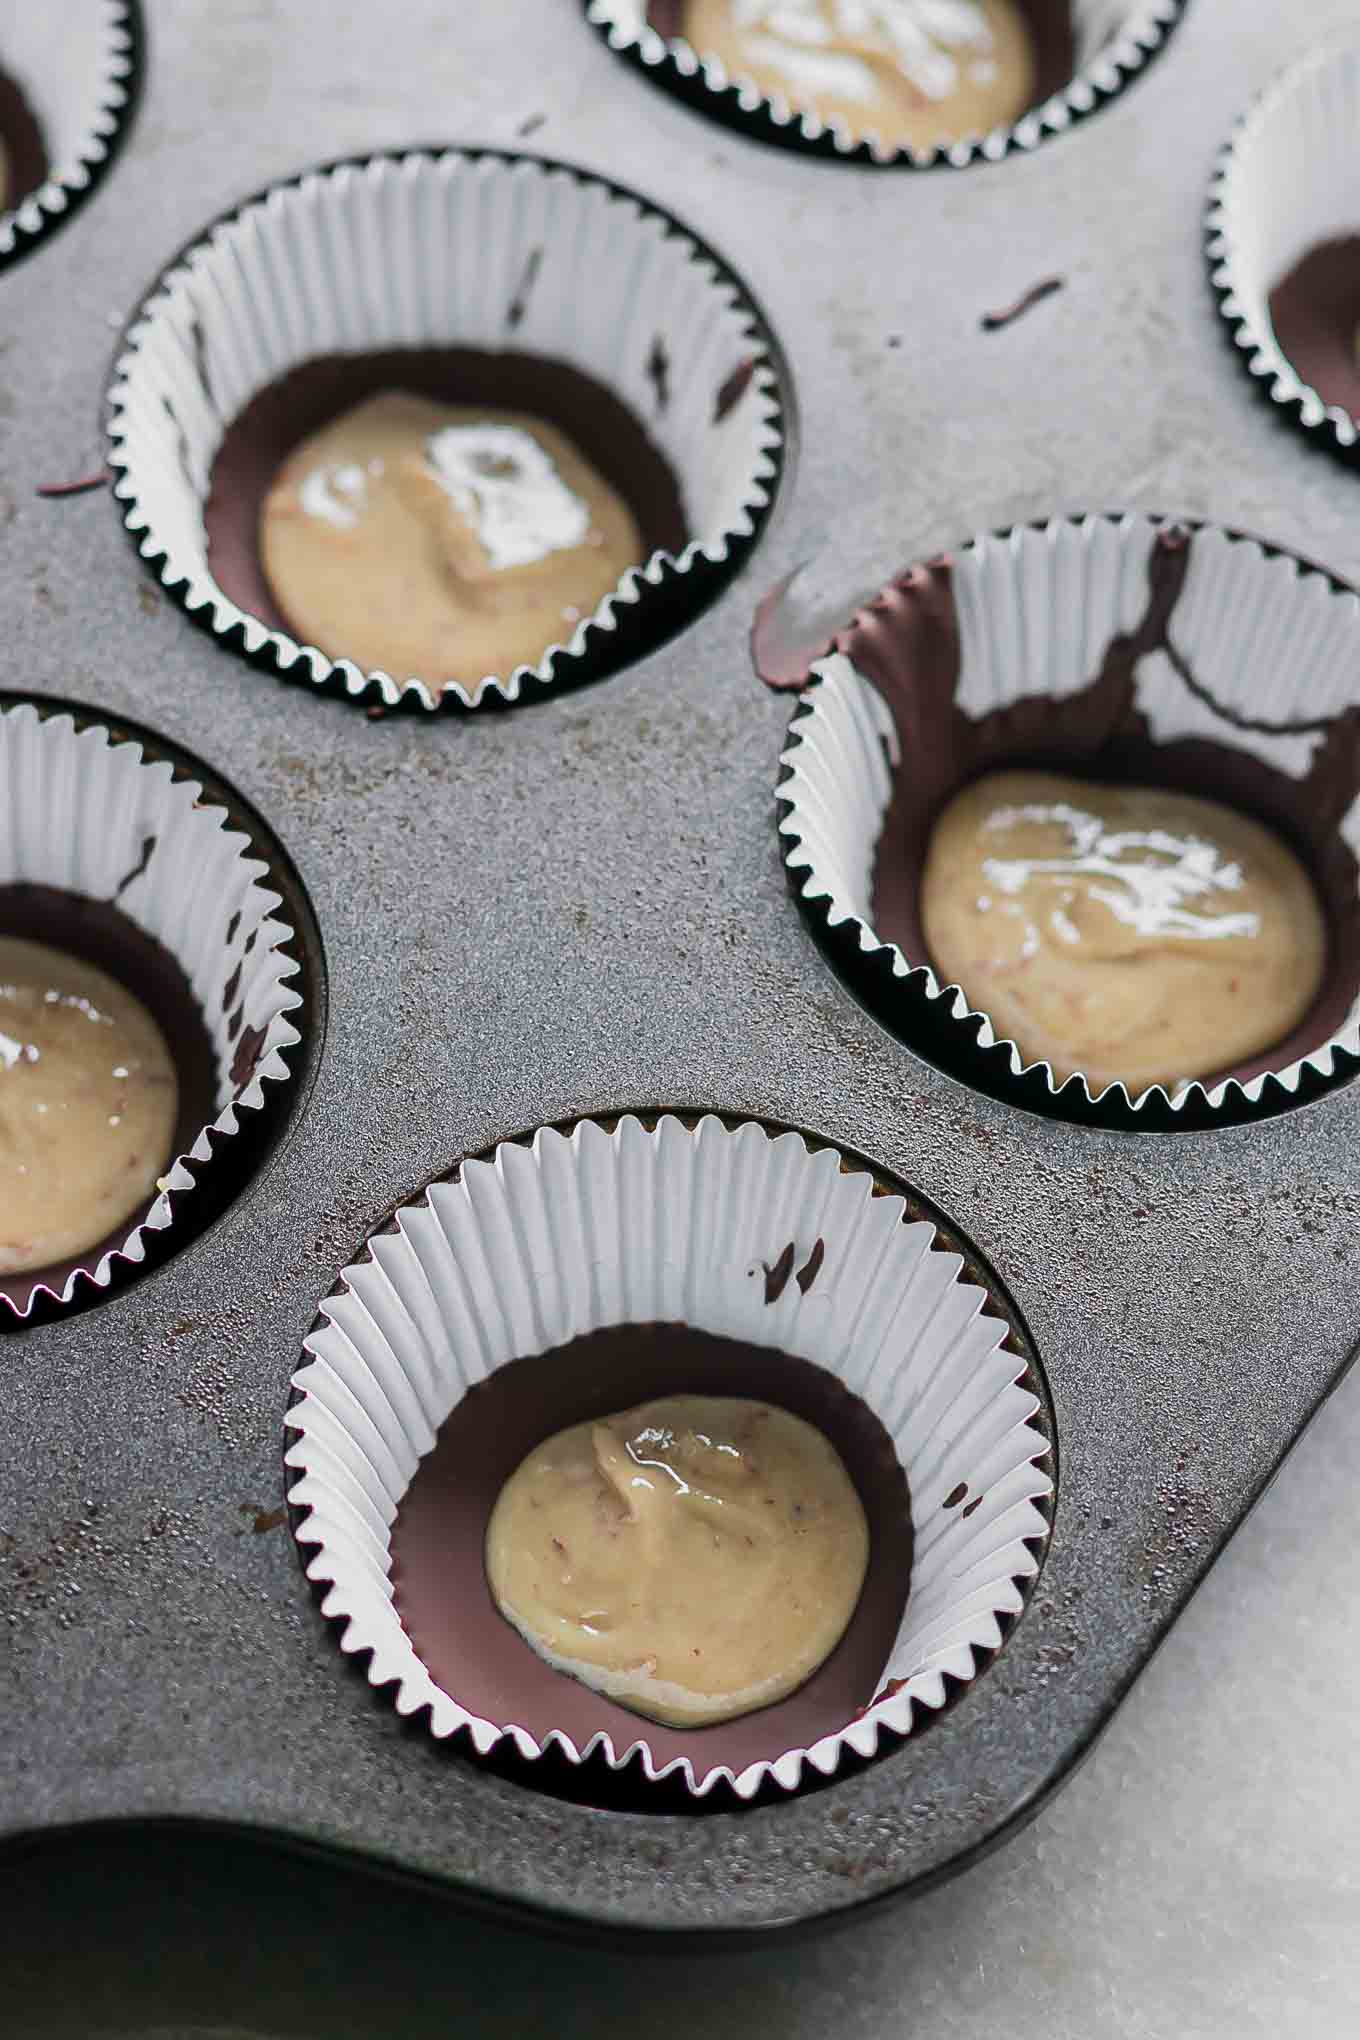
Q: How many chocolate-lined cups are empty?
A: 0